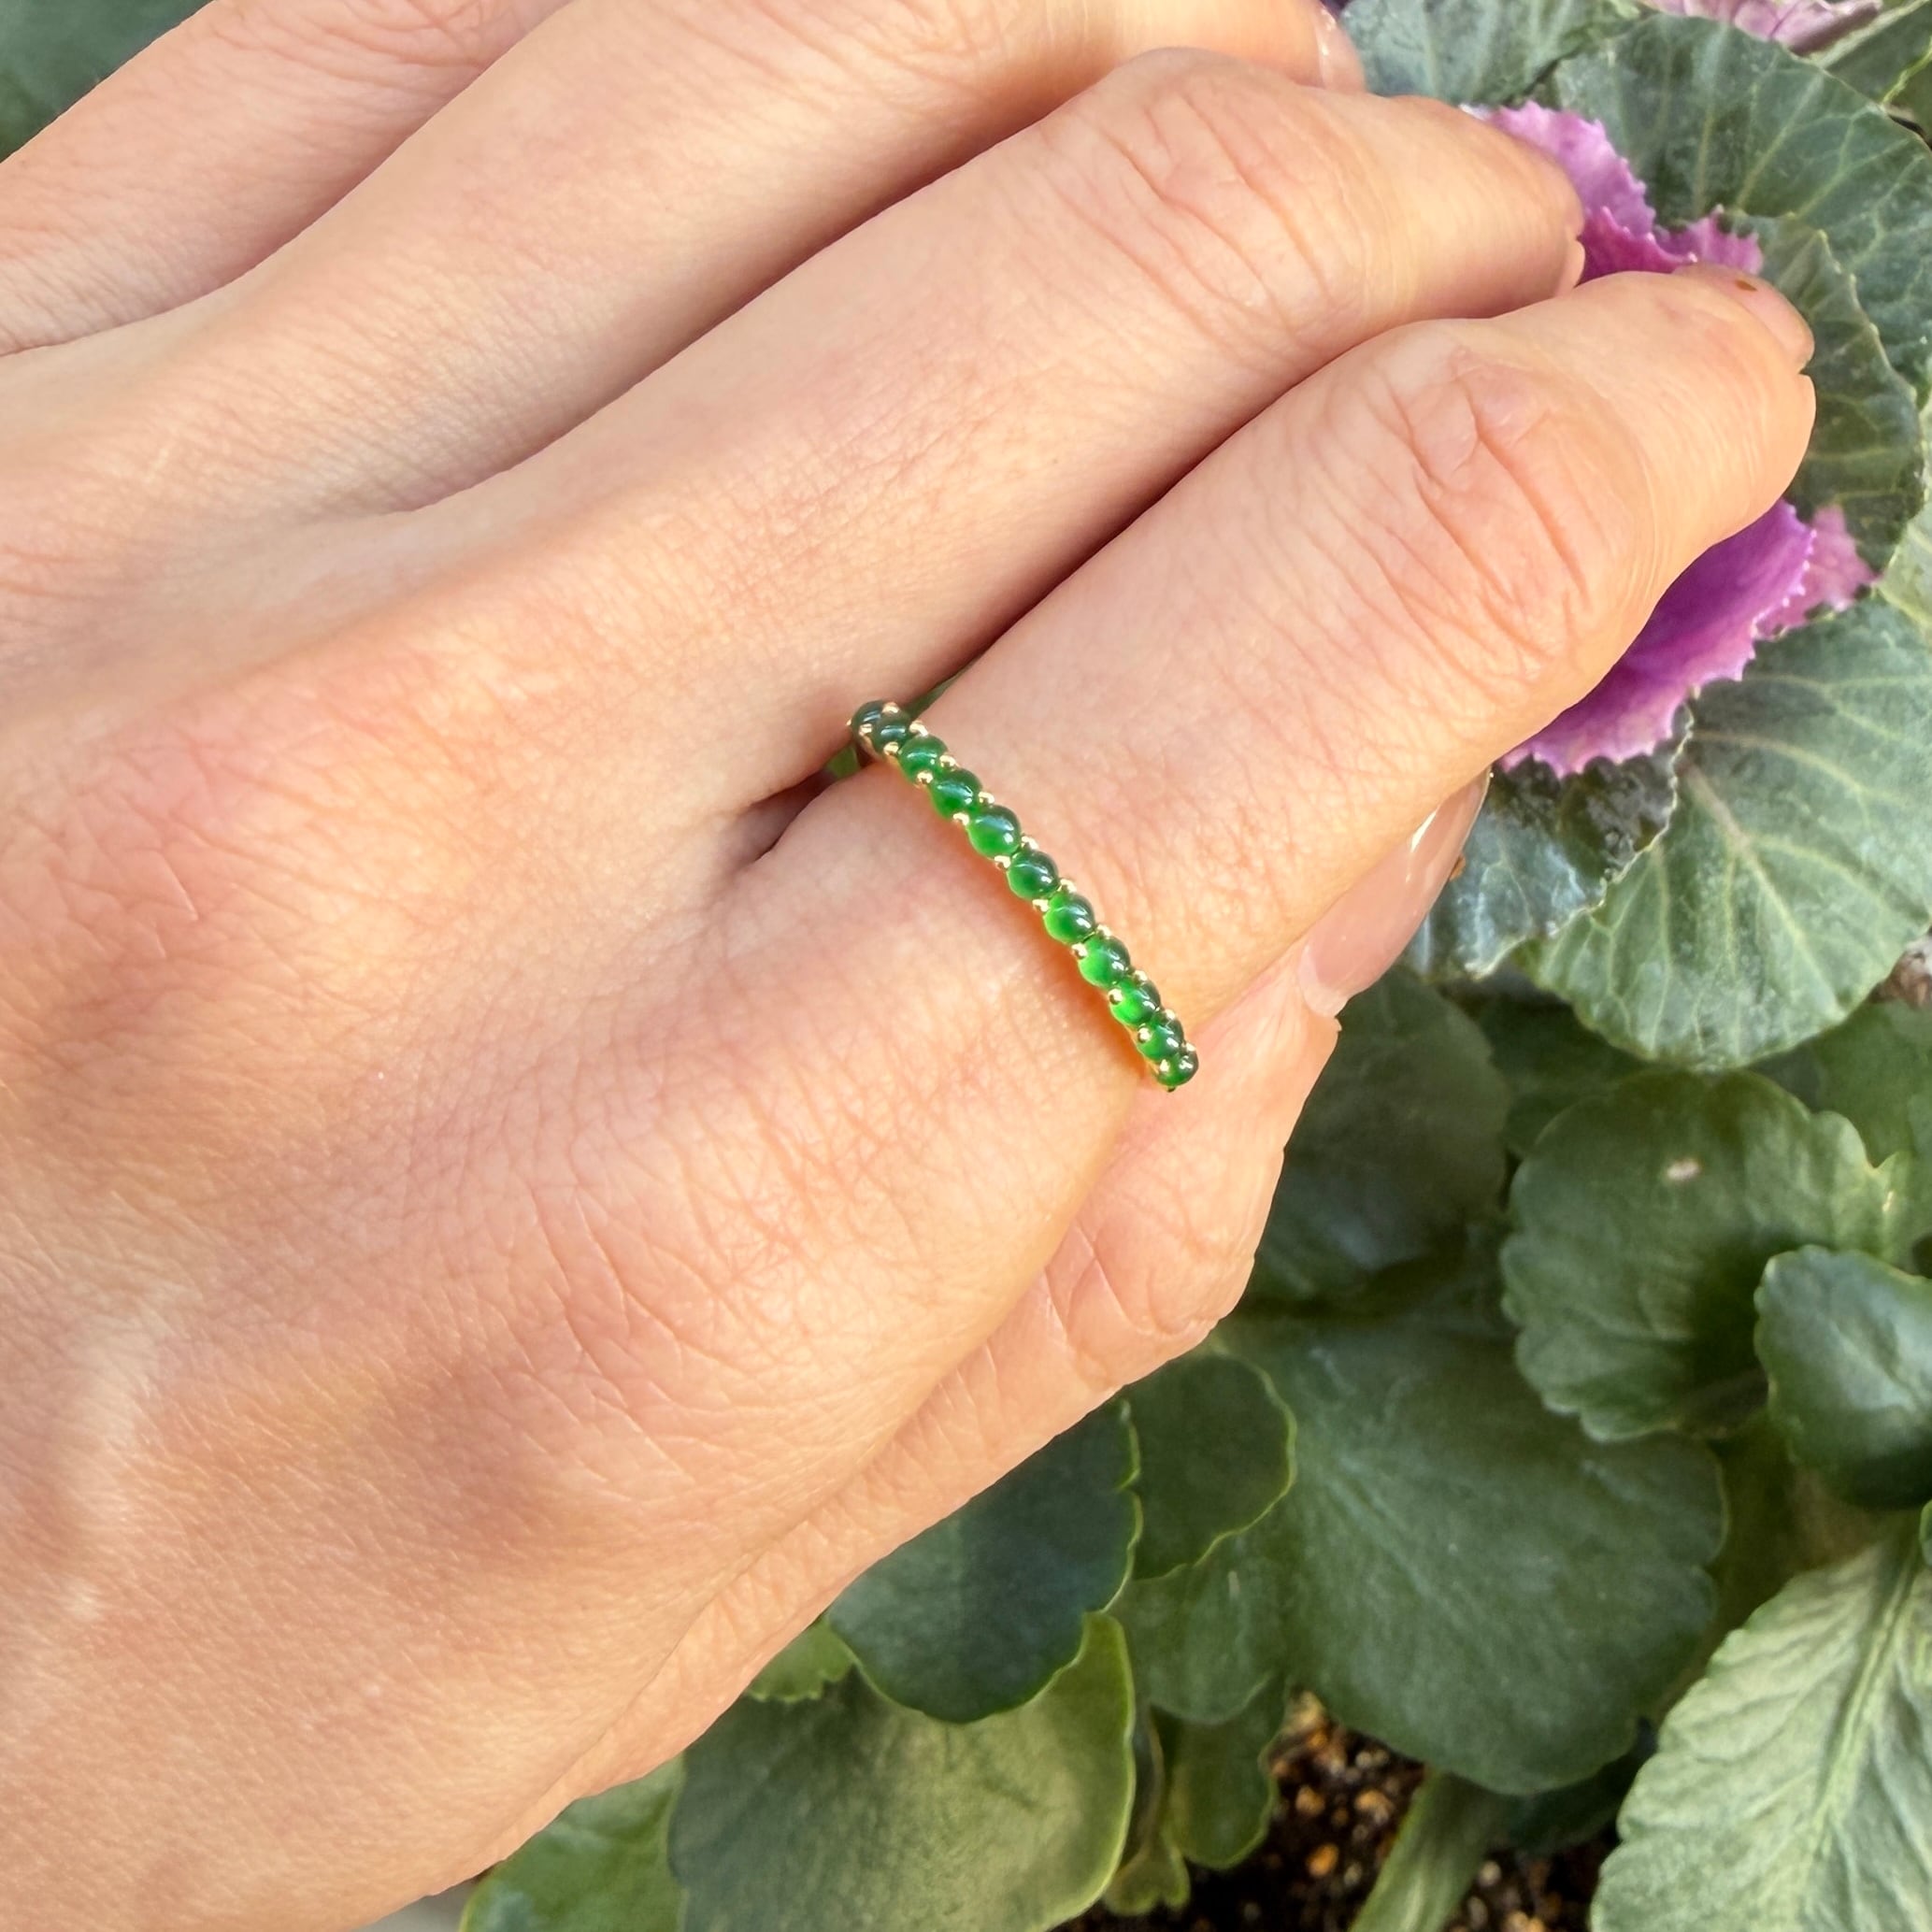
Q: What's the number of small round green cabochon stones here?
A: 11